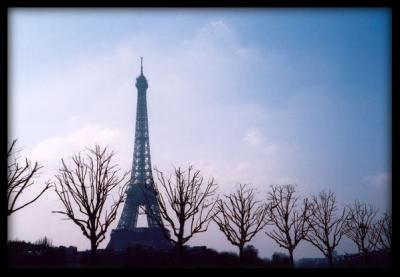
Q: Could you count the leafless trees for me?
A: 8